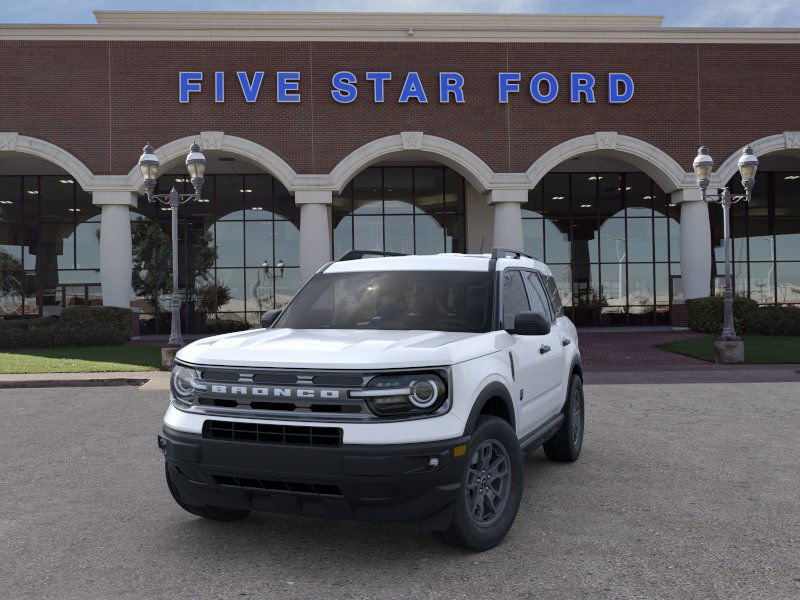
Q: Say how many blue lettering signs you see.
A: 1